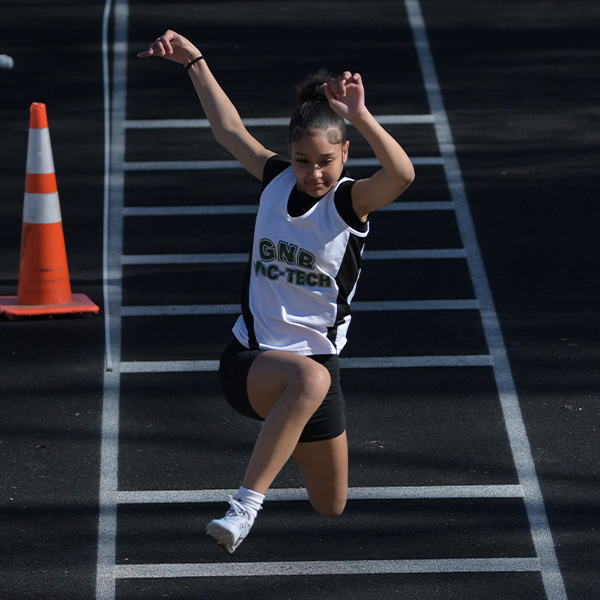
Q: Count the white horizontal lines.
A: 8